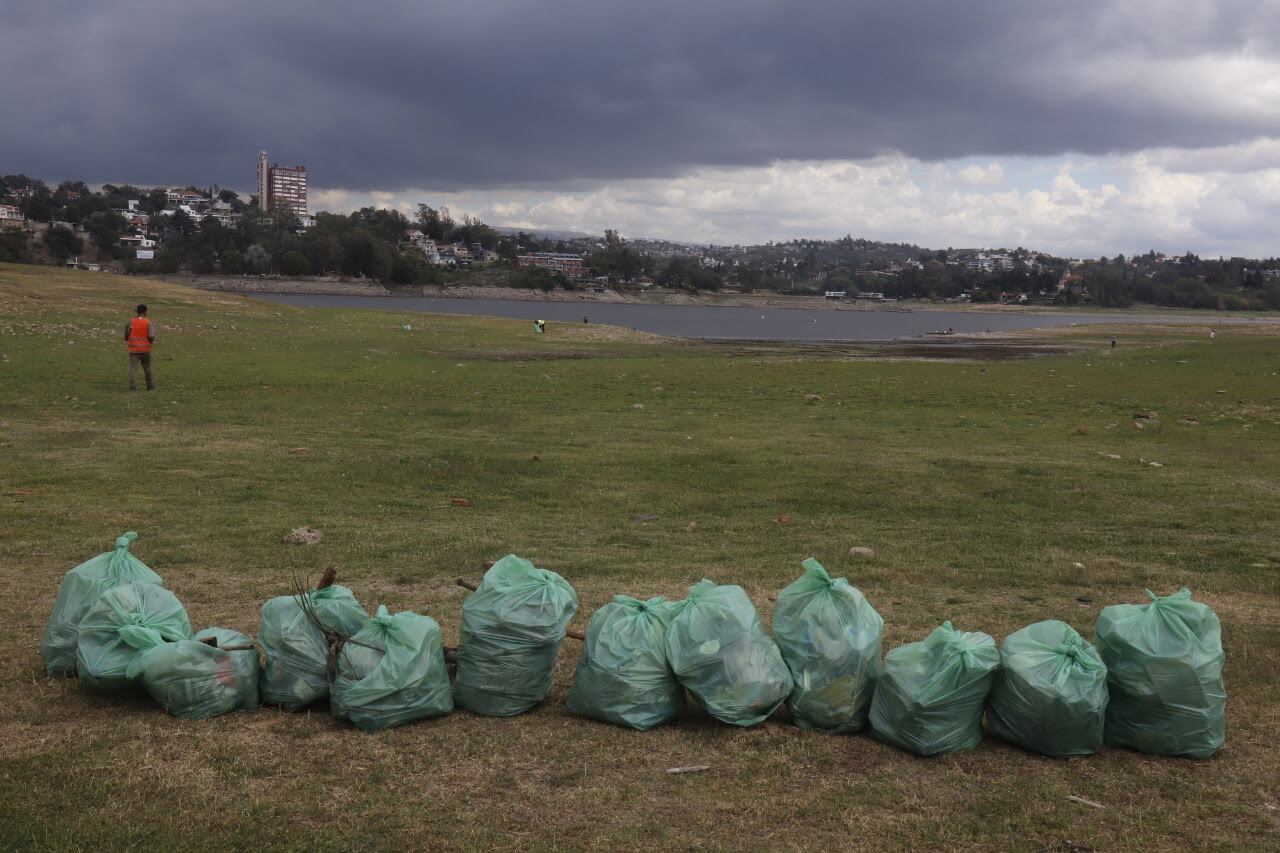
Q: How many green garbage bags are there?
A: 12